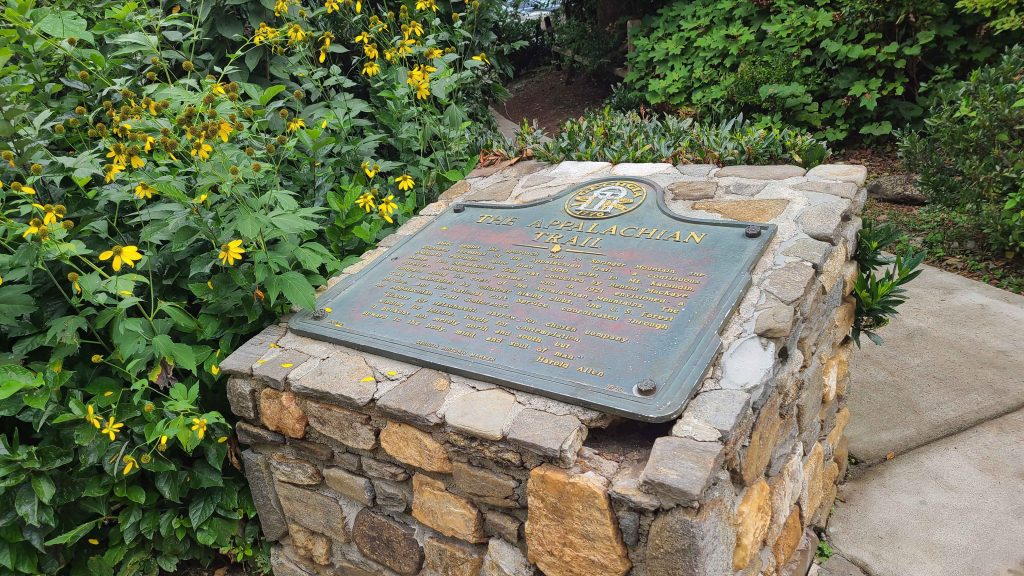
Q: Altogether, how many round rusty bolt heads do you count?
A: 4